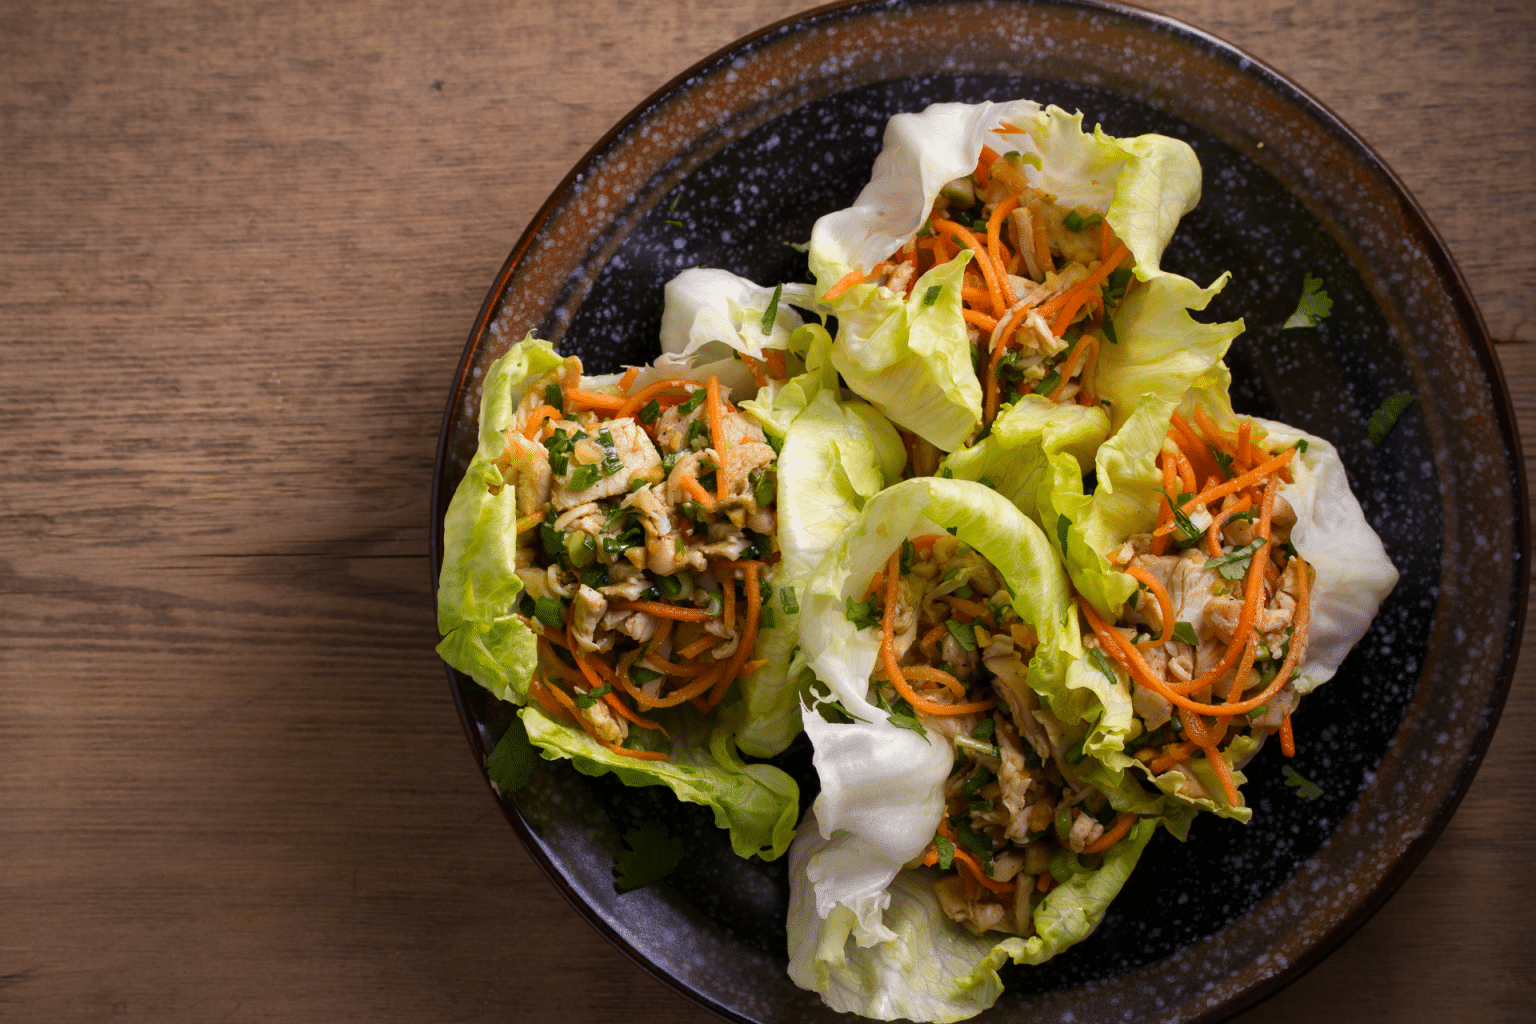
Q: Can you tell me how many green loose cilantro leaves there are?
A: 5